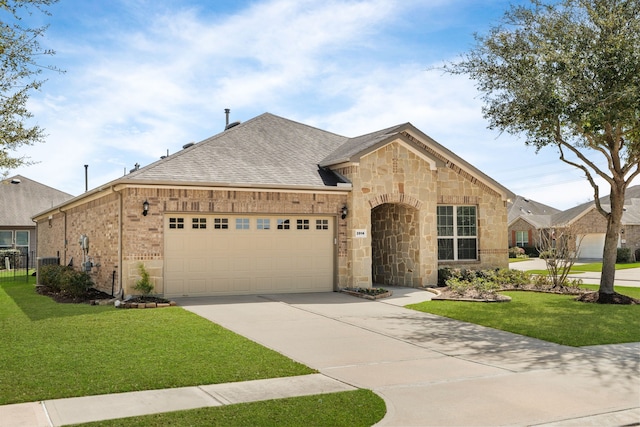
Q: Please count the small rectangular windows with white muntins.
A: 8